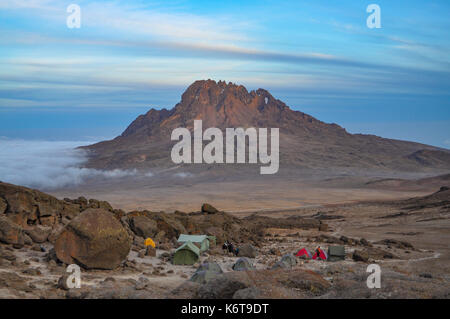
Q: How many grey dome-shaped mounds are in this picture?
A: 3